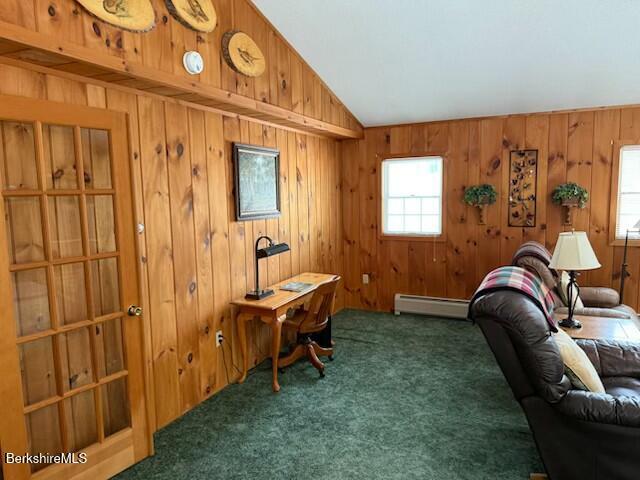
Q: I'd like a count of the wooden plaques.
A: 3